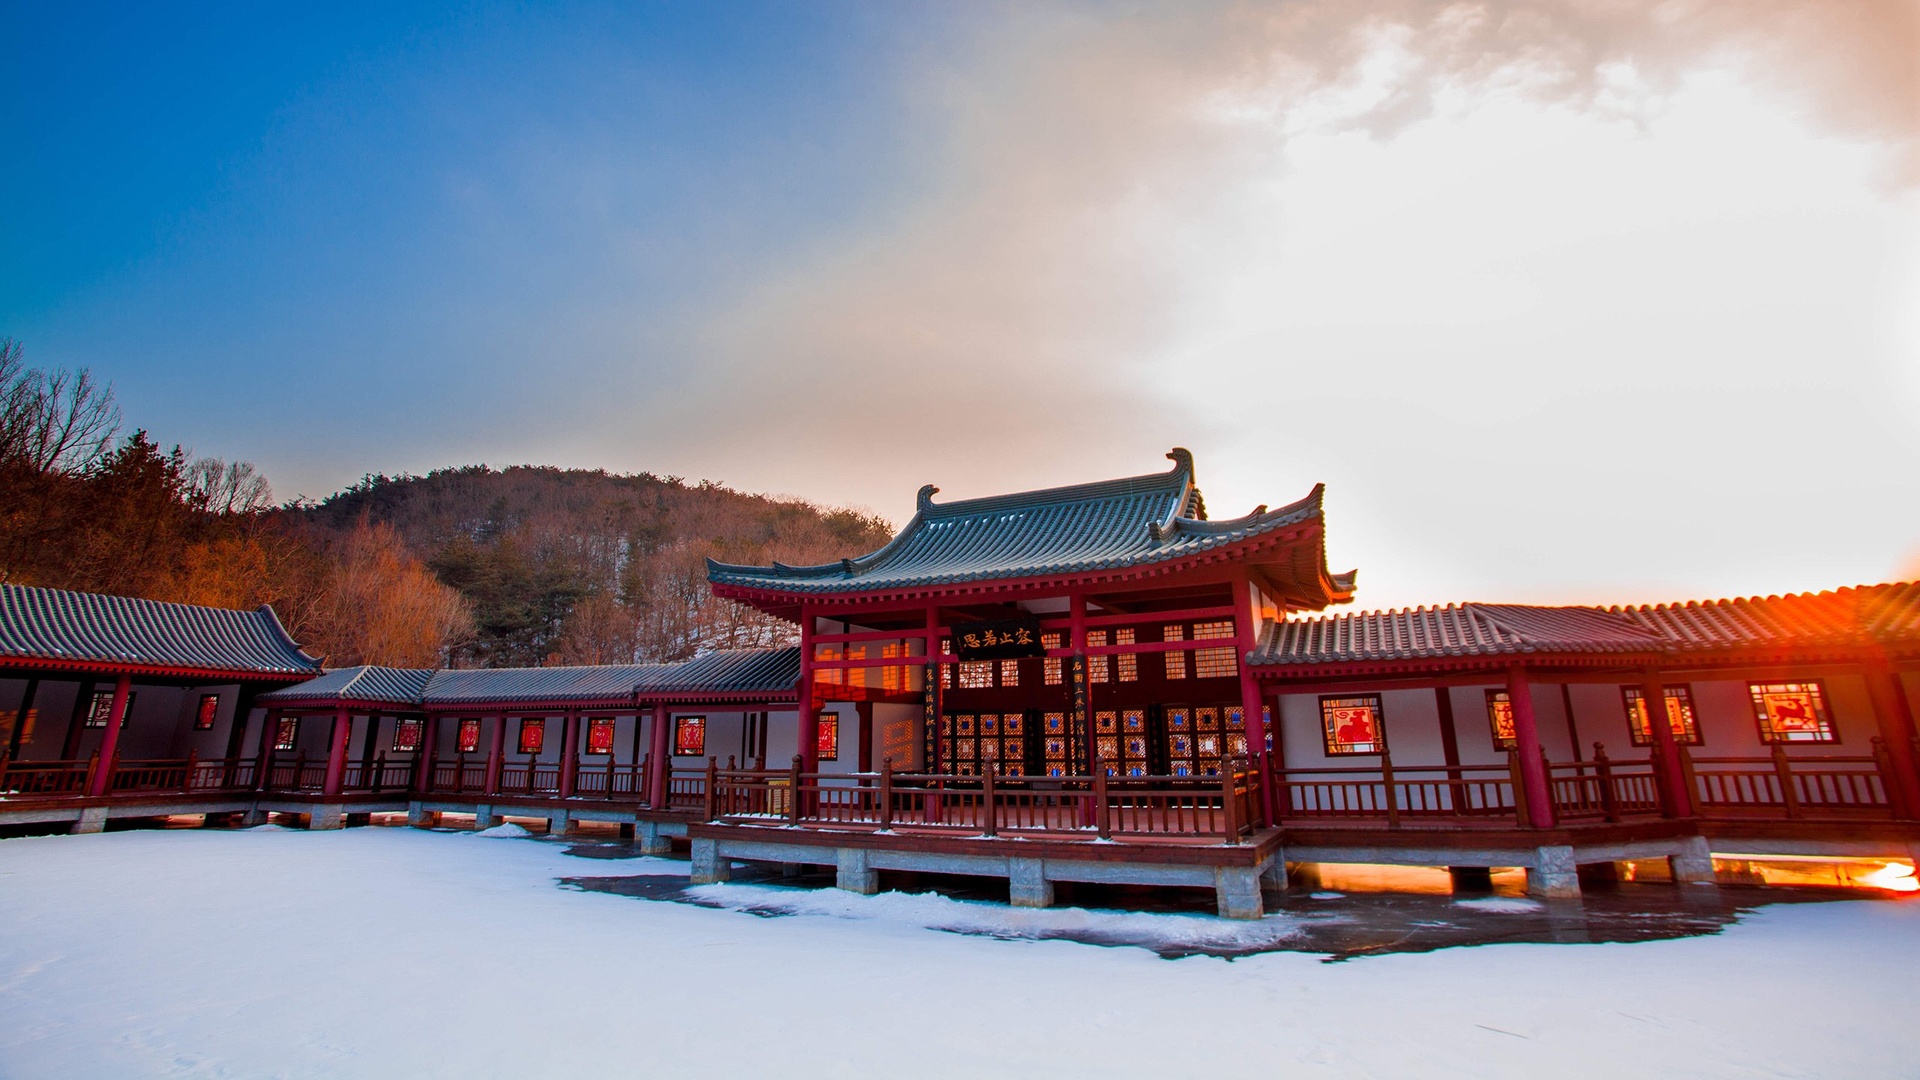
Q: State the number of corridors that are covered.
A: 2